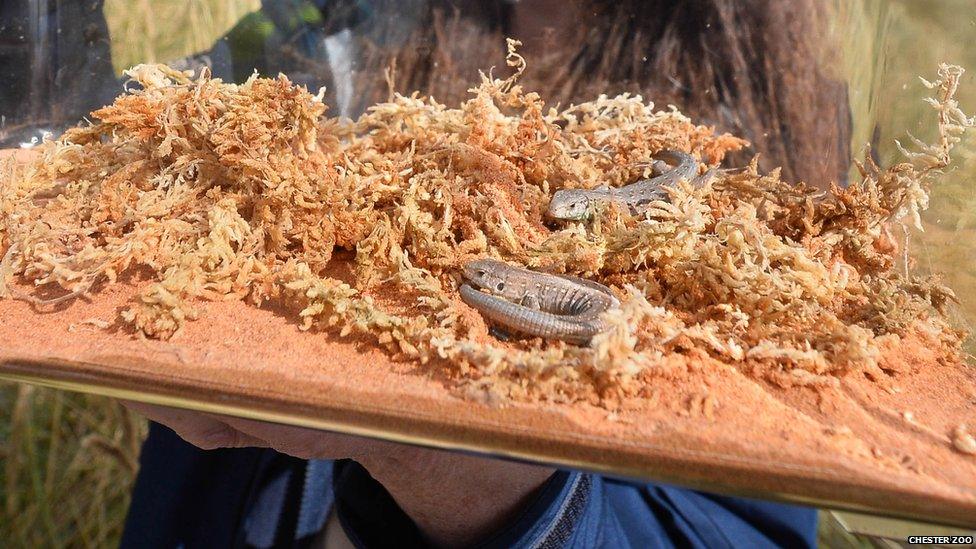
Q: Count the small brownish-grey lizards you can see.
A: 2